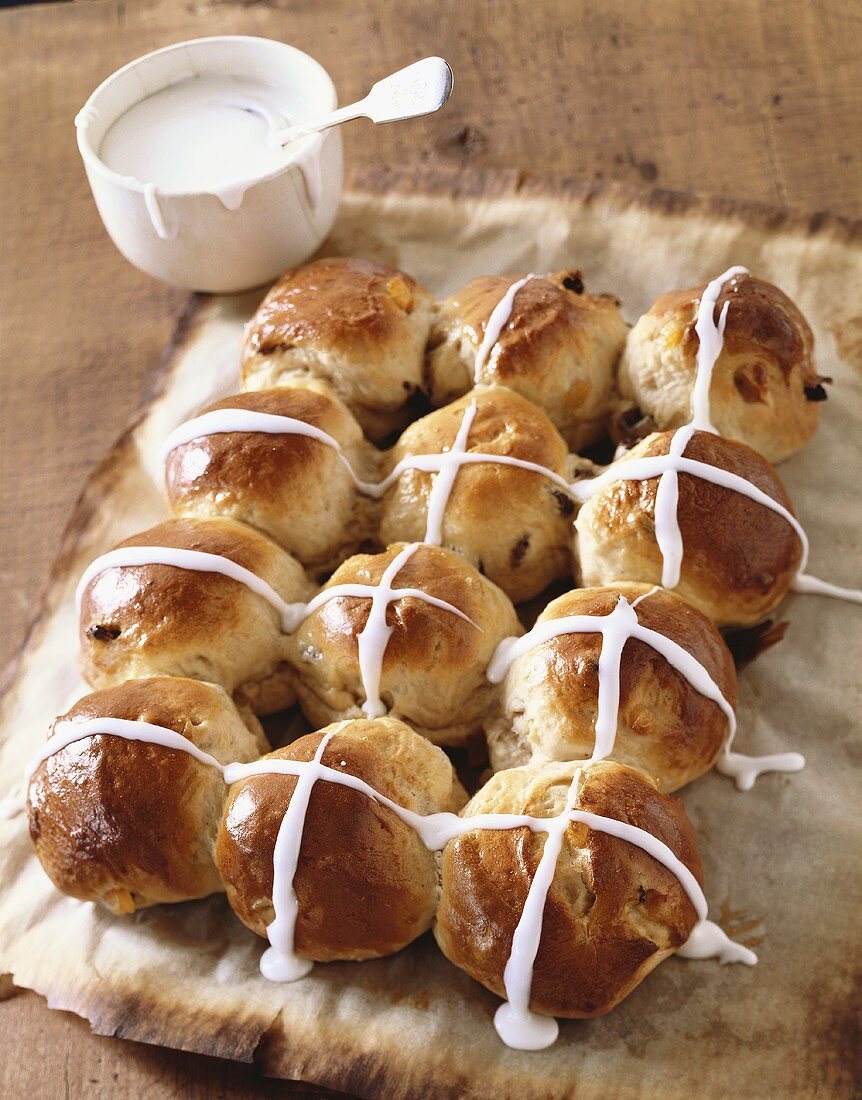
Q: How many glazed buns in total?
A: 12